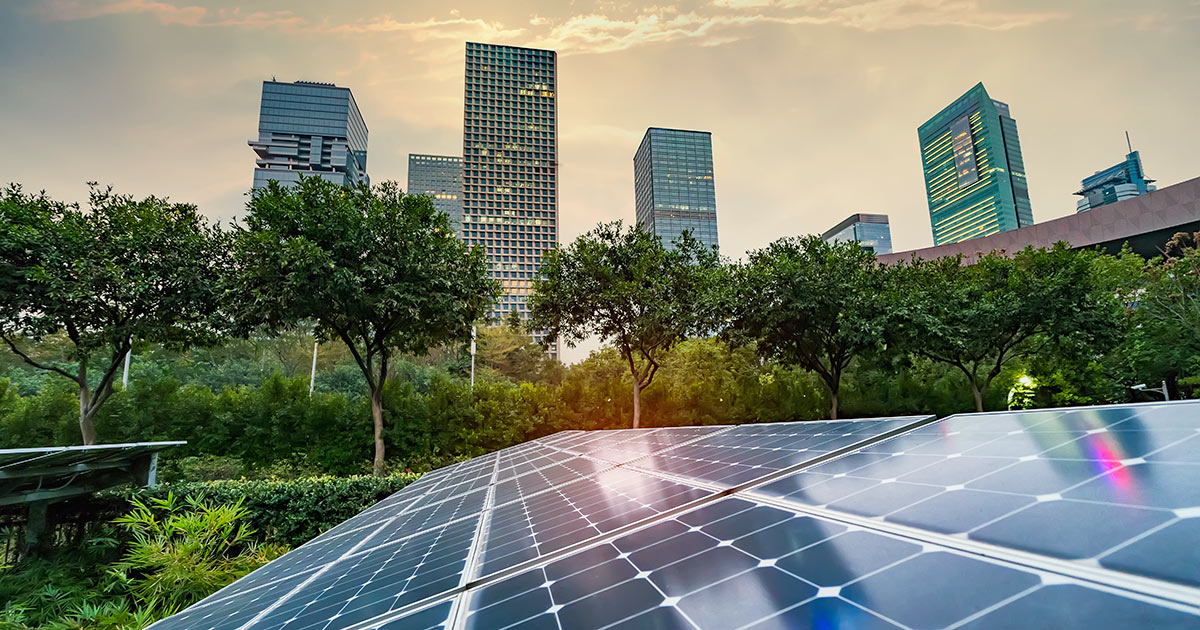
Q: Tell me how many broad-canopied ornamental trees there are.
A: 5